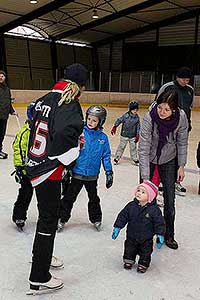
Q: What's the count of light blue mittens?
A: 2